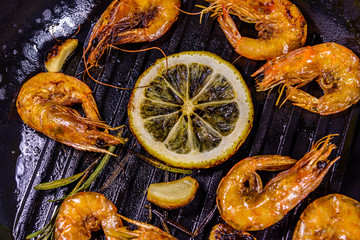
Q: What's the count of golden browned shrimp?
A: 7